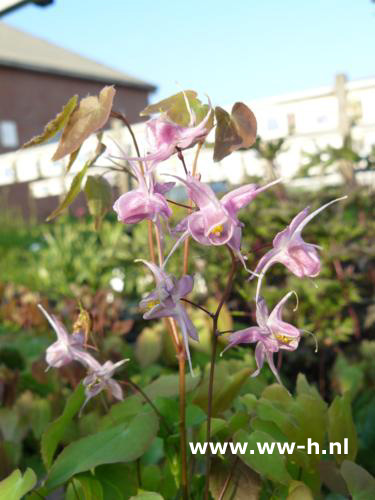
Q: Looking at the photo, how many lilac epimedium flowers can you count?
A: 8